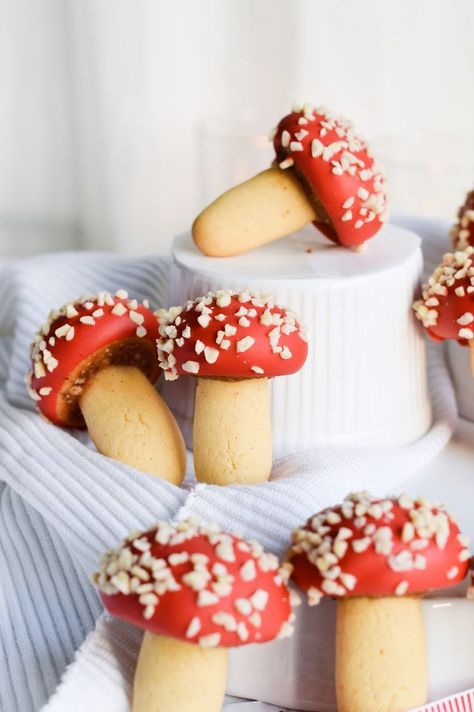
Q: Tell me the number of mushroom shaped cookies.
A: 7